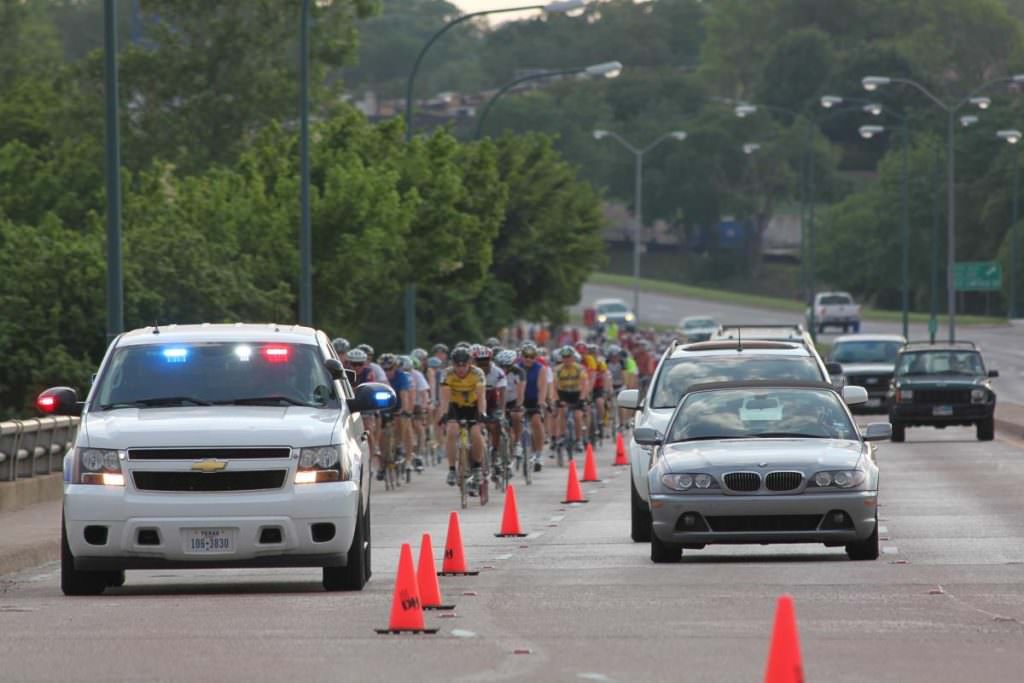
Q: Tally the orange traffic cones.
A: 8